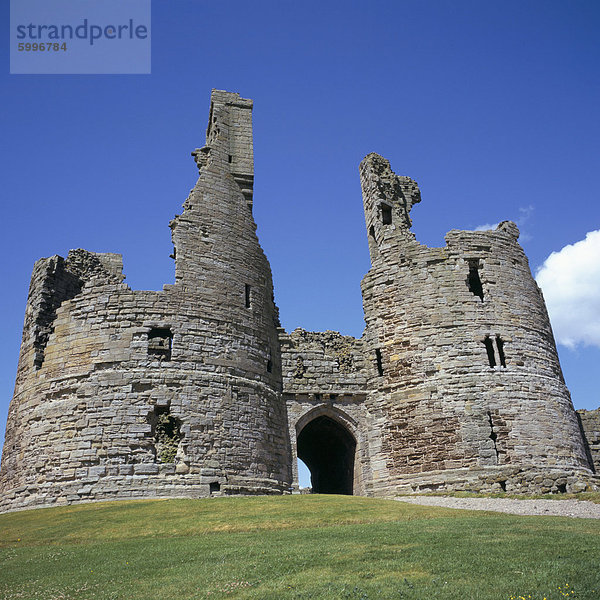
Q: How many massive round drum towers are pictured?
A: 2